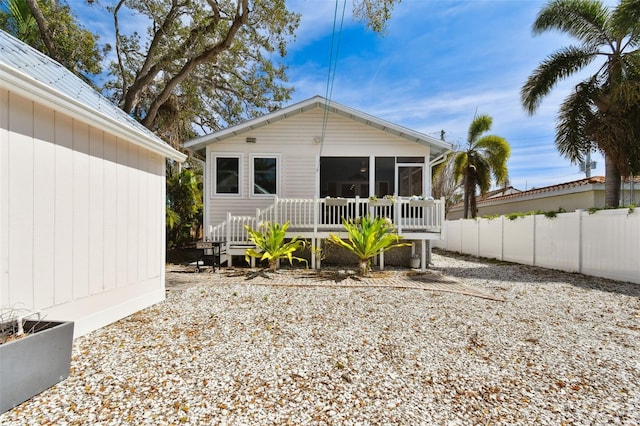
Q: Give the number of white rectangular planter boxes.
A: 3